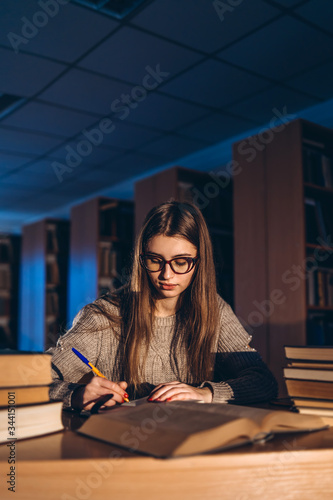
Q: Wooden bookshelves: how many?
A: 5